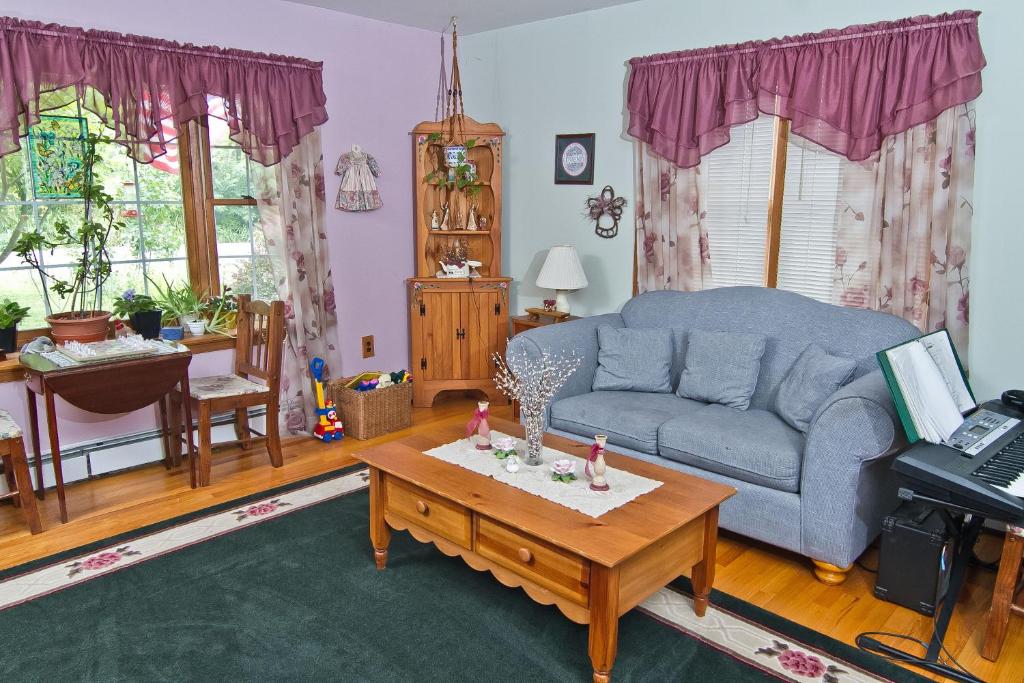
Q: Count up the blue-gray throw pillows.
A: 3